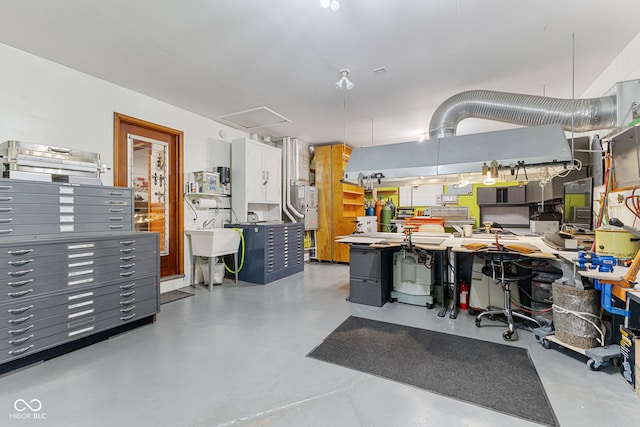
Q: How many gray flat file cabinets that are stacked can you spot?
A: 3